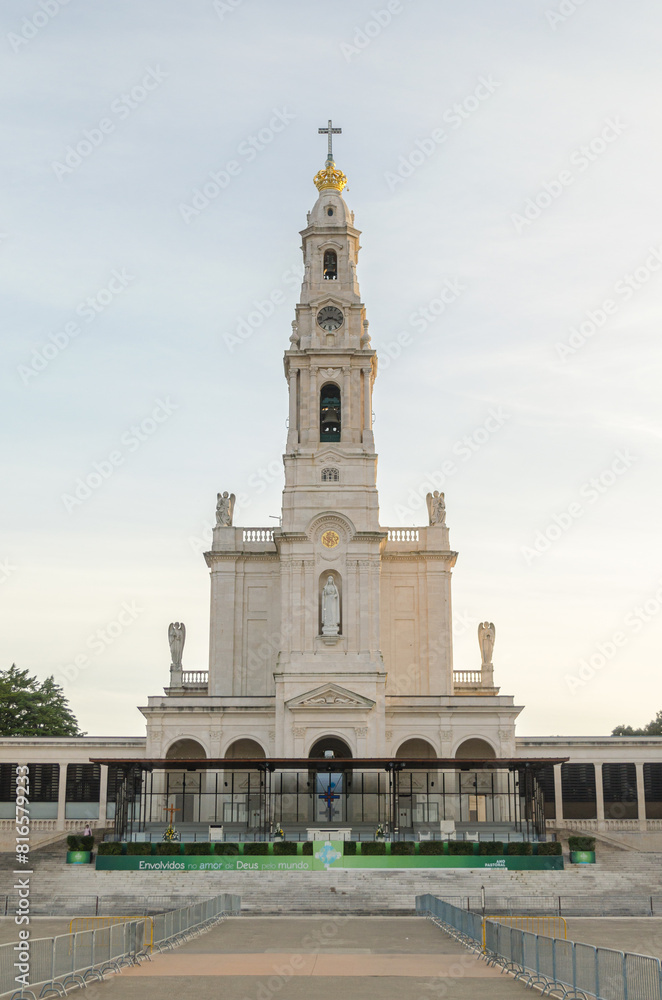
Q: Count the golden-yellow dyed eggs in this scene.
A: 0